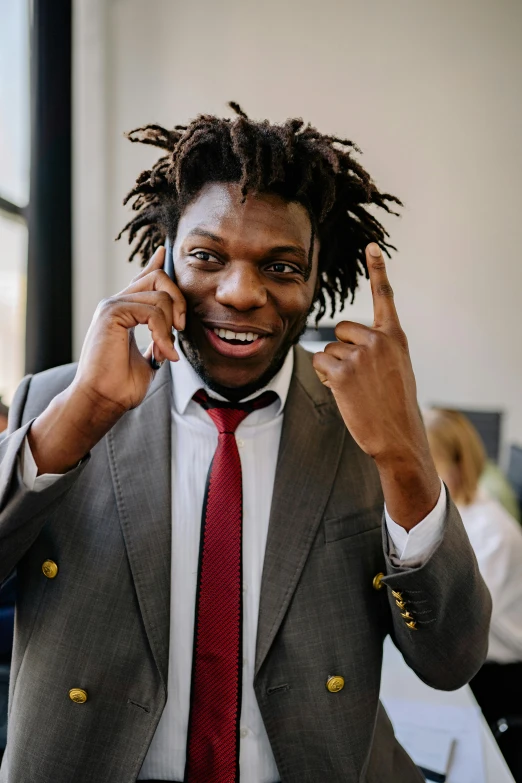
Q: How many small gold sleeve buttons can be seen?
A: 4